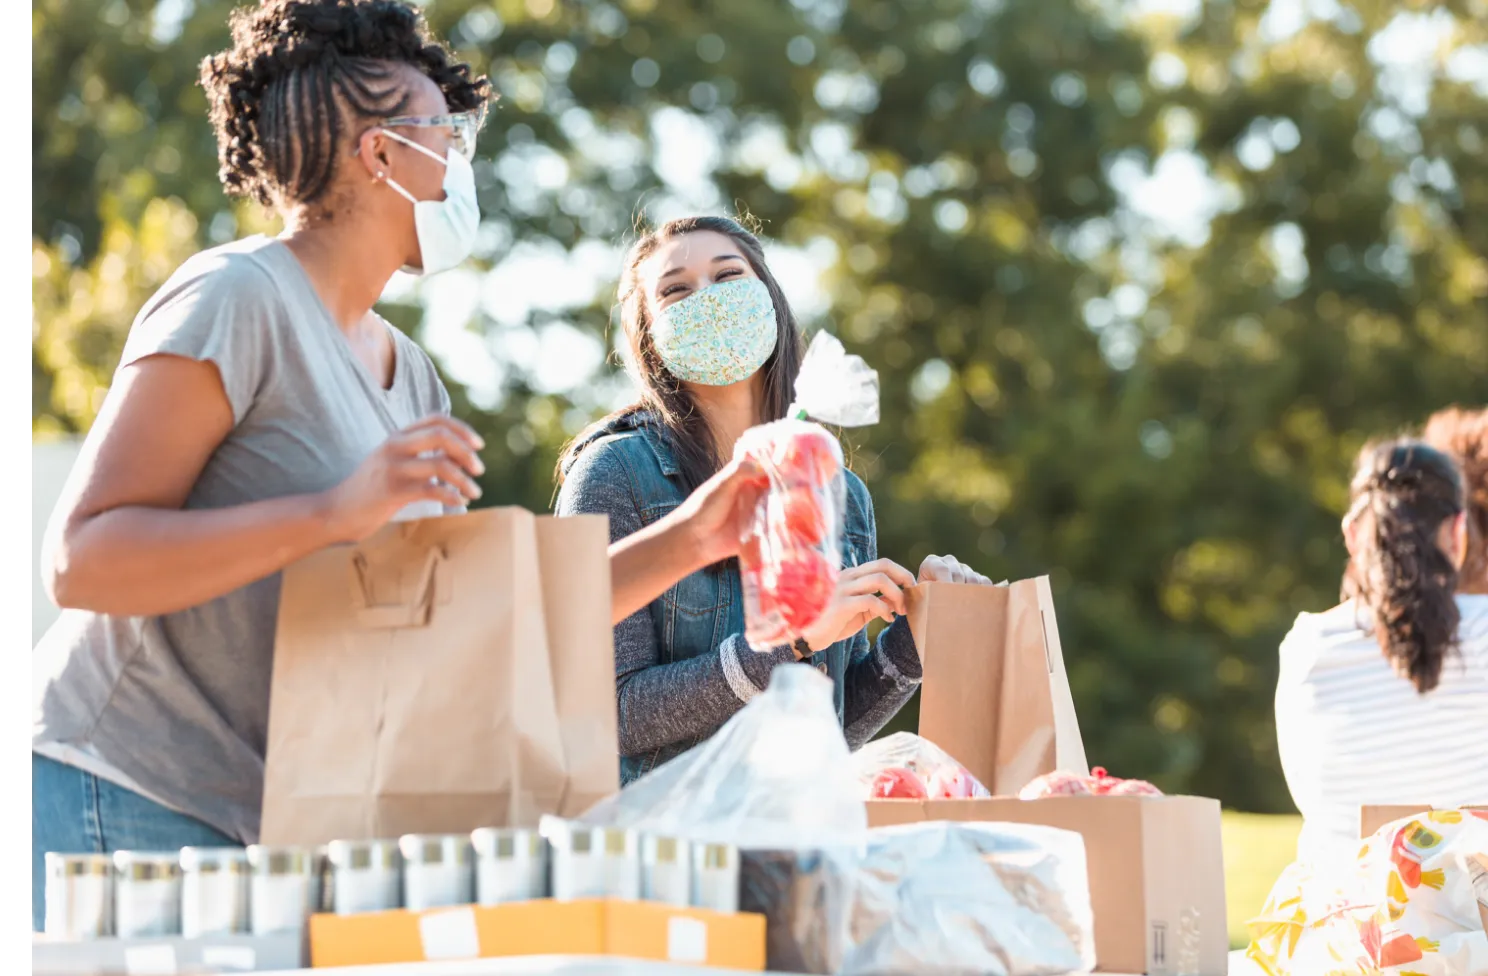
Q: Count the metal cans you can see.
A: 10